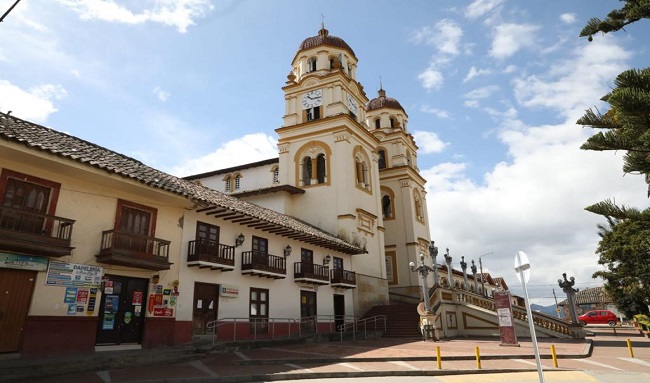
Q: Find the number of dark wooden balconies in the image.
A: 6